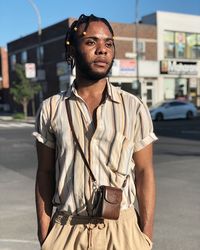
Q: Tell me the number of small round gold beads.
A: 4